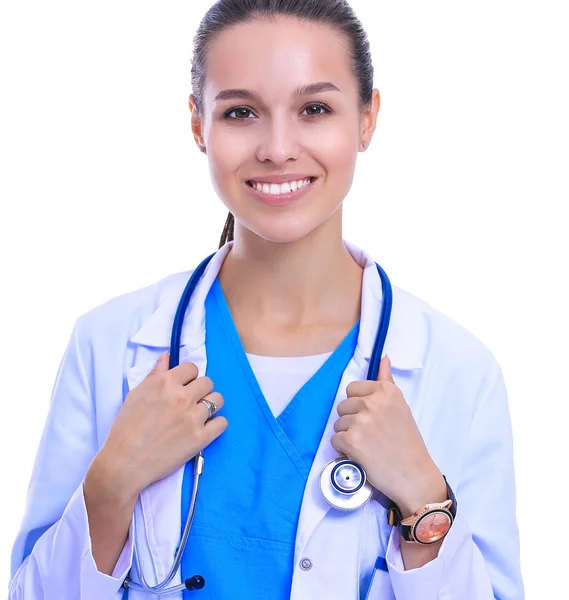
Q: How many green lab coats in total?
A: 0